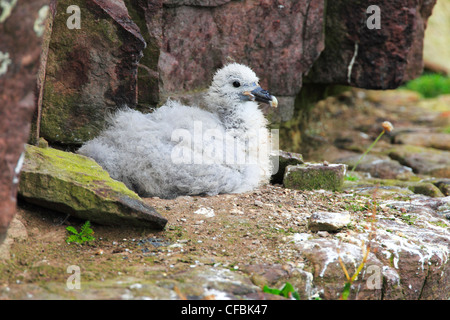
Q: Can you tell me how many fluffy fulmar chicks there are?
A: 1